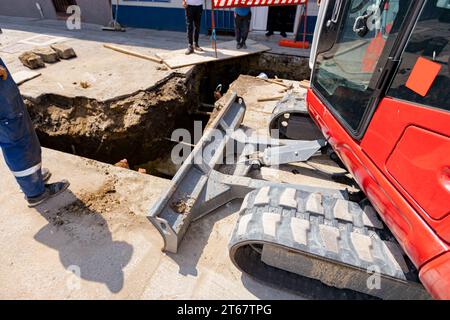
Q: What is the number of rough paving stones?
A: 3